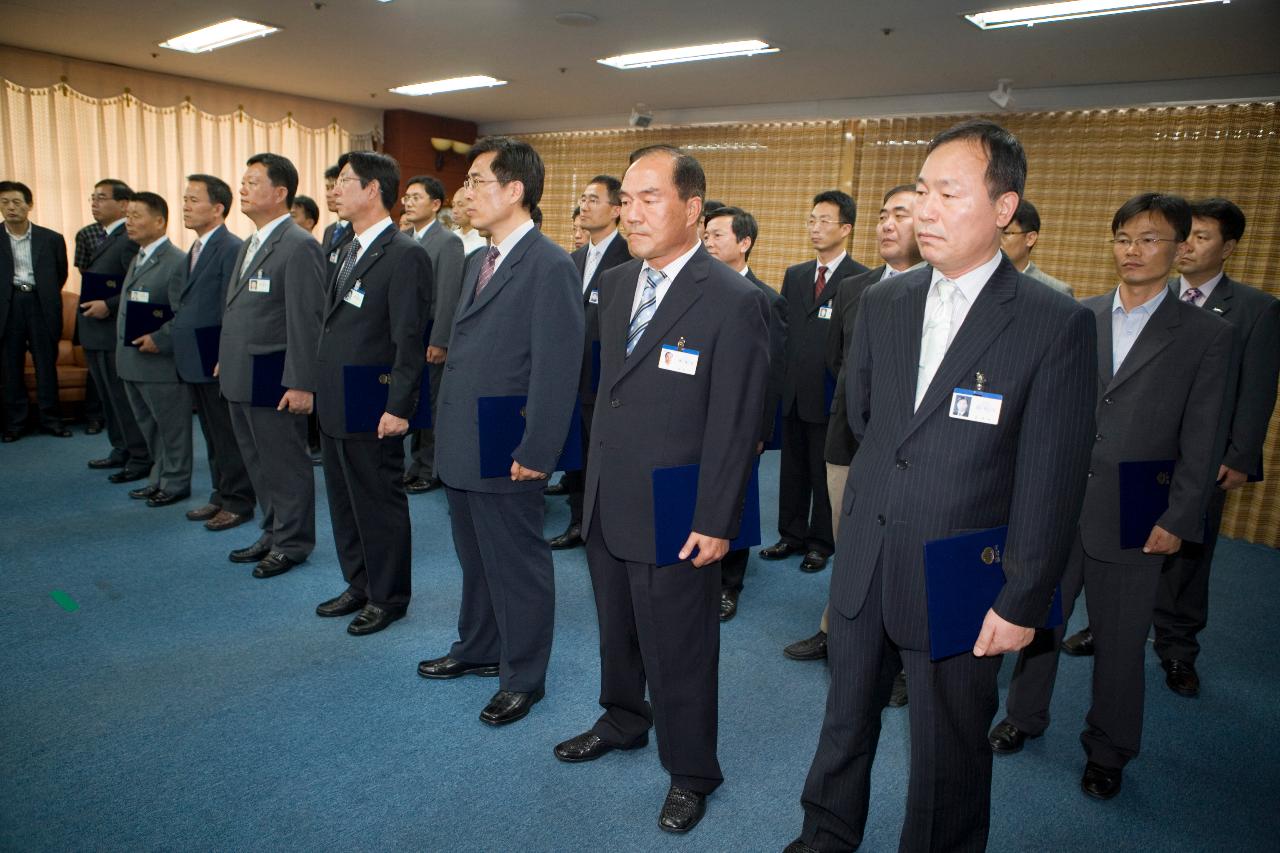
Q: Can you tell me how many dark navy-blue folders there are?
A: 14